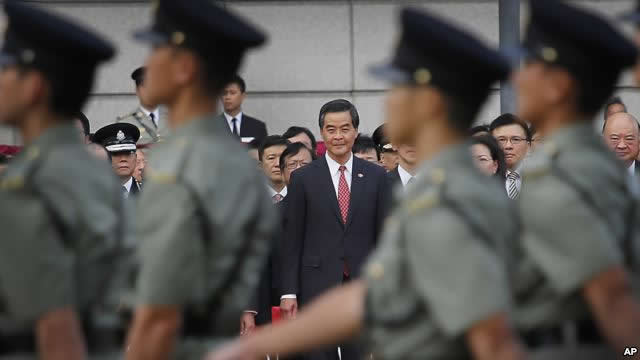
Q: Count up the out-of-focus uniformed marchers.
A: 4